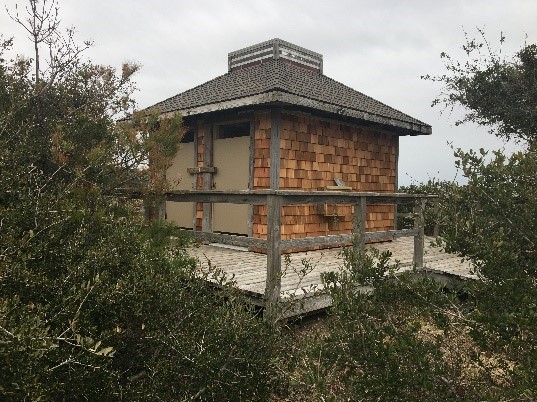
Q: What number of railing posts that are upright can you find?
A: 3